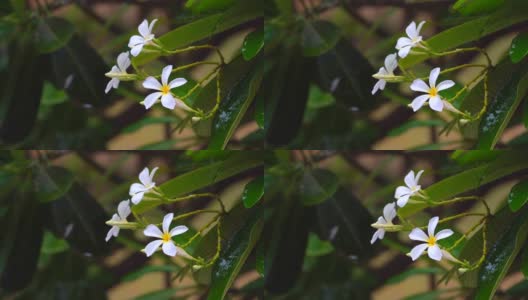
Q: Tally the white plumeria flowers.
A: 12